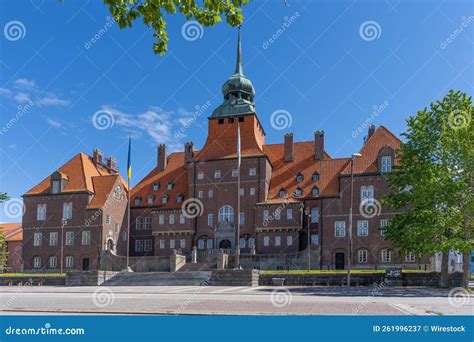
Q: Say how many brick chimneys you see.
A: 7